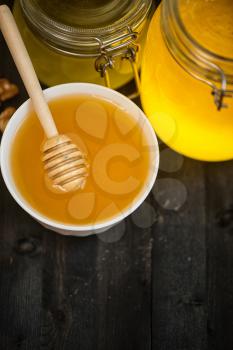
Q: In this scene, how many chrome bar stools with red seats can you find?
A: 0